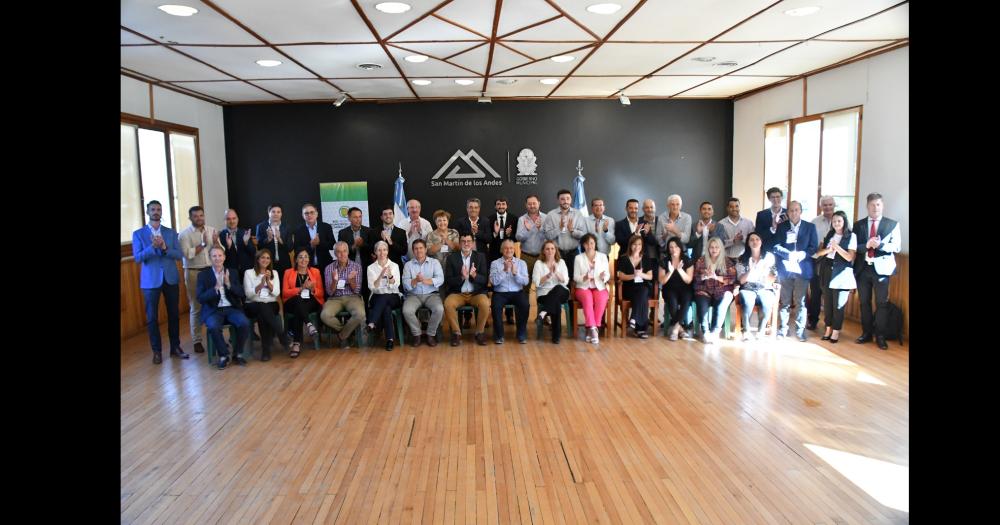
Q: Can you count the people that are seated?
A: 14